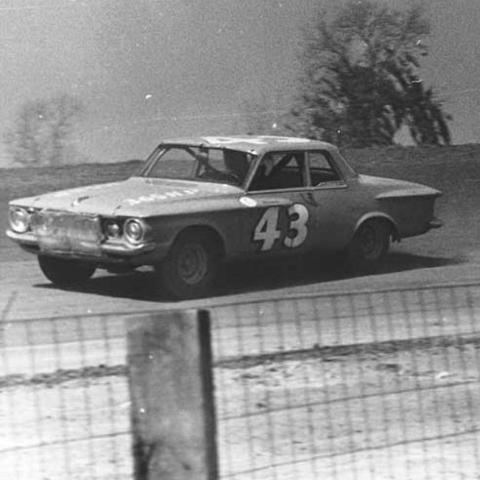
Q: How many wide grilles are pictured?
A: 1